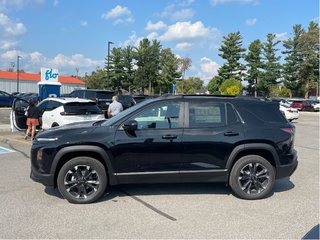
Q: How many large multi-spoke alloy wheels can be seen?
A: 2